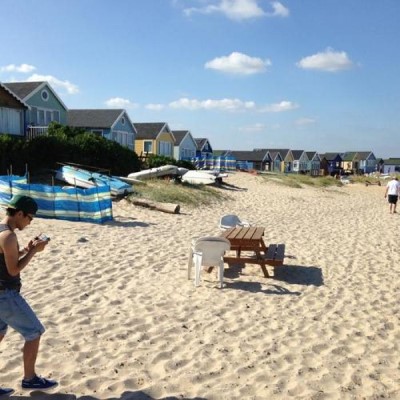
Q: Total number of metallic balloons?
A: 0